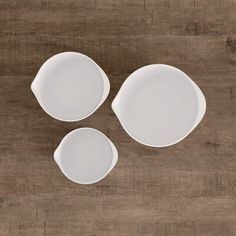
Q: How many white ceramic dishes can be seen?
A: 3